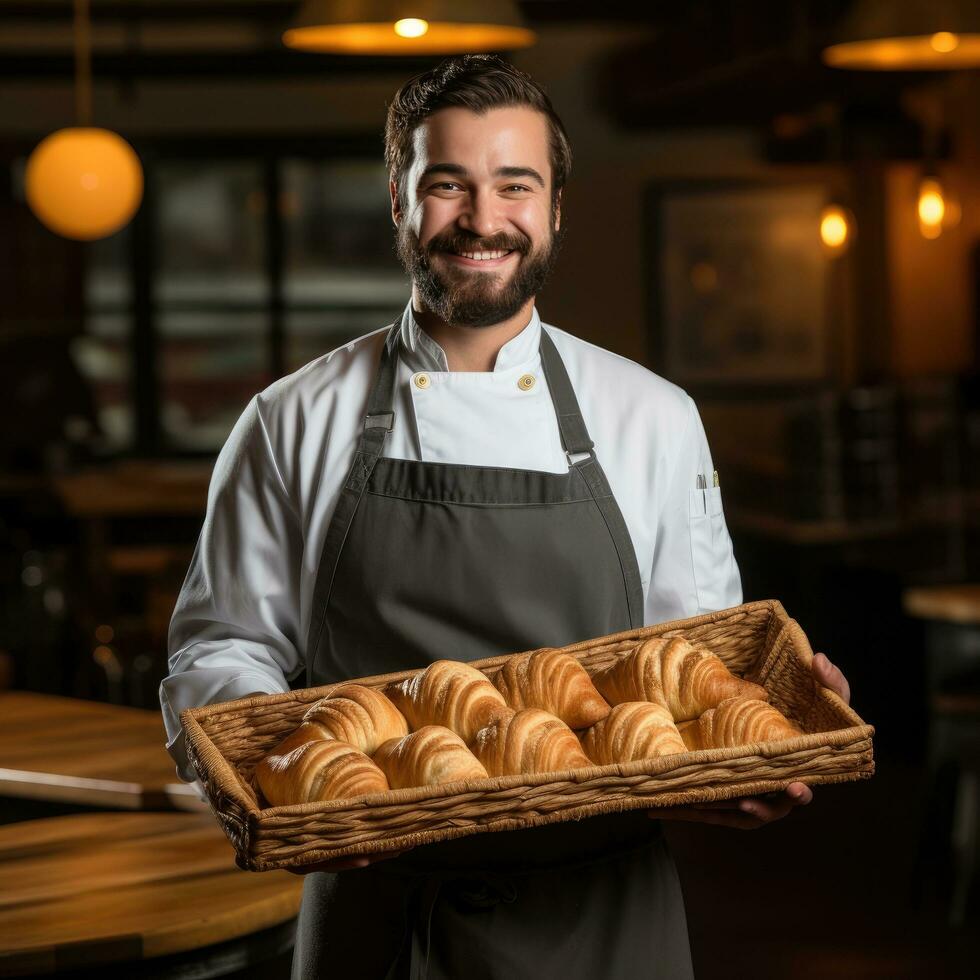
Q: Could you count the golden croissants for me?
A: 9